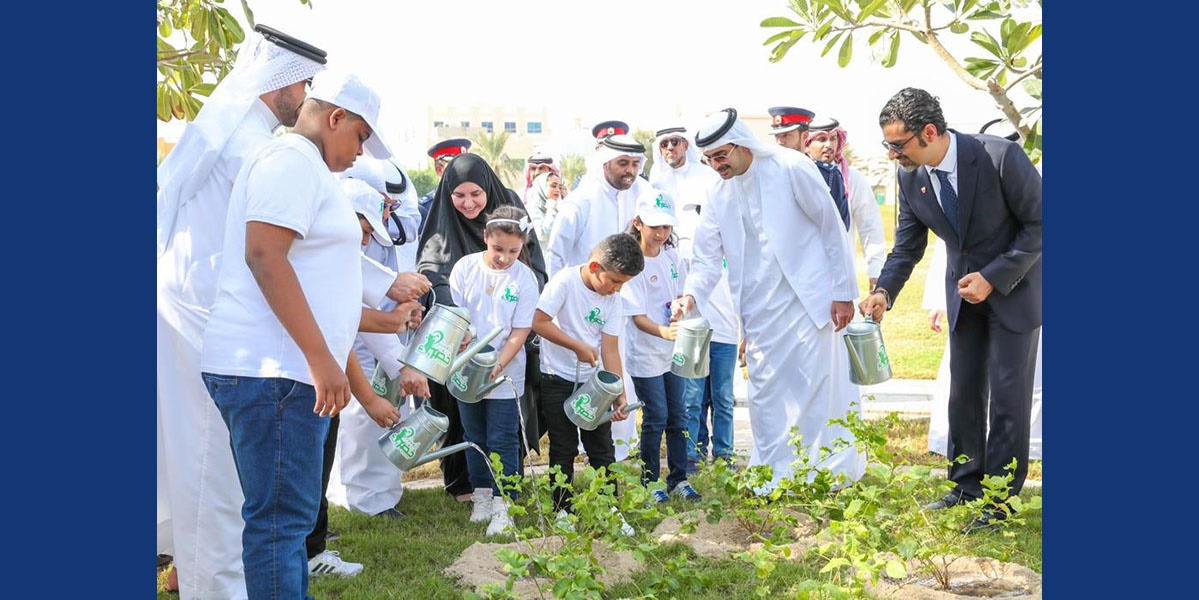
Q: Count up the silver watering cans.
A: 7